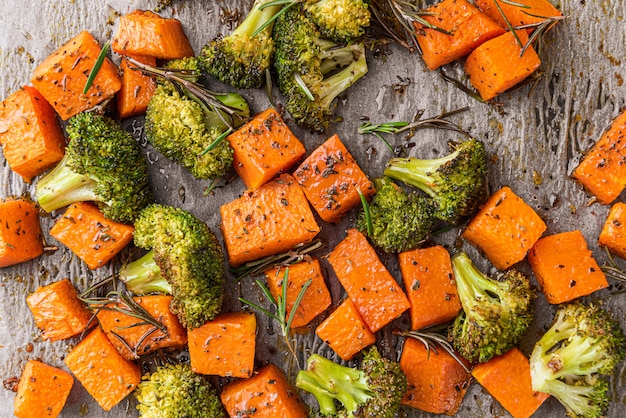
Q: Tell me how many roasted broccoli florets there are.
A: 12